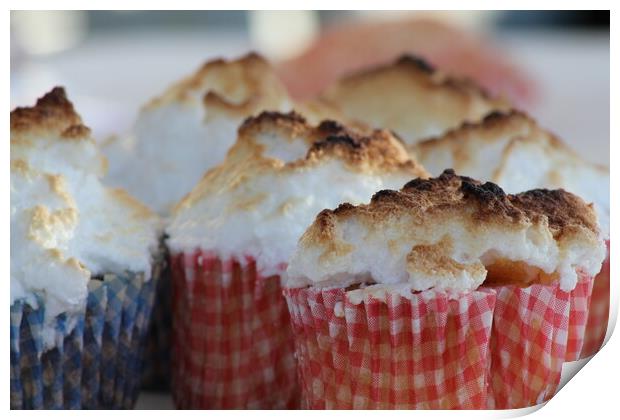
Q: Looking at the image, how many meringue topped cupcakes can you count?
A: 6